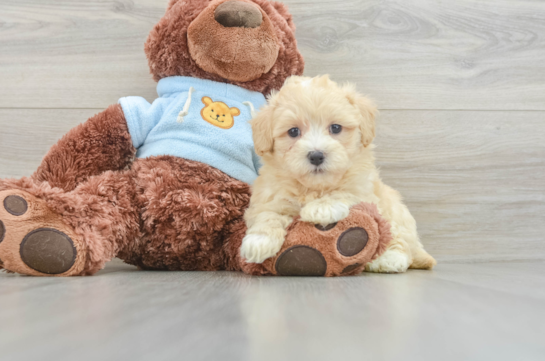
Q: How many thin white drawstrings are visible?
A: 2